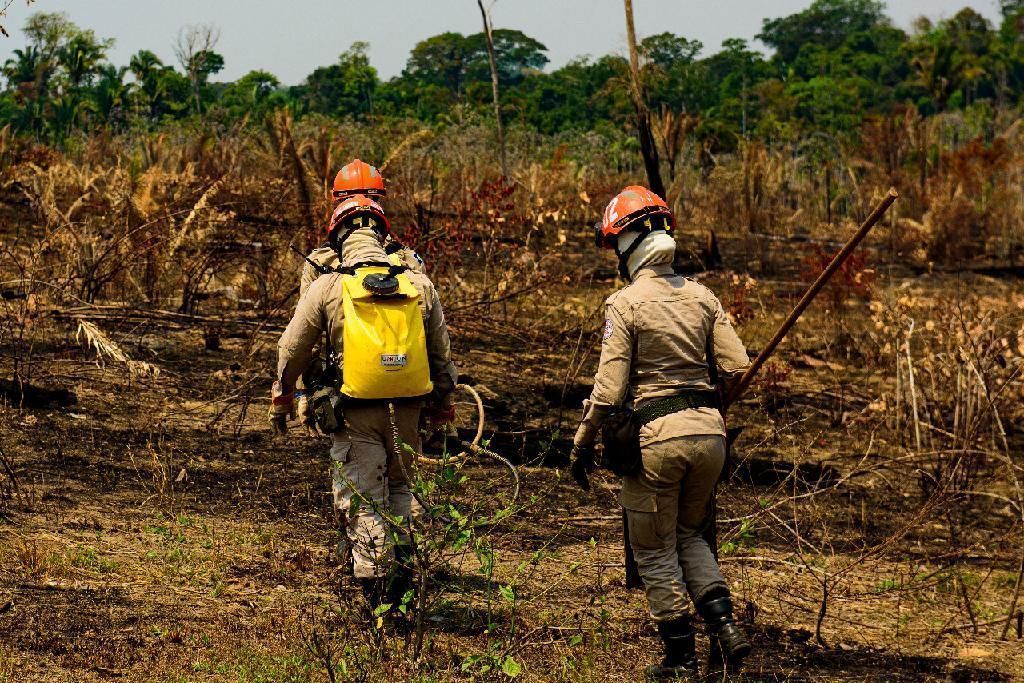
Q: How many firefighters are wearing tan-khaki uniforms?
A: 3